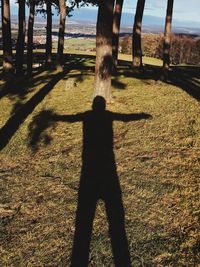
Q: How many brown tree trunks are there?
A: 9